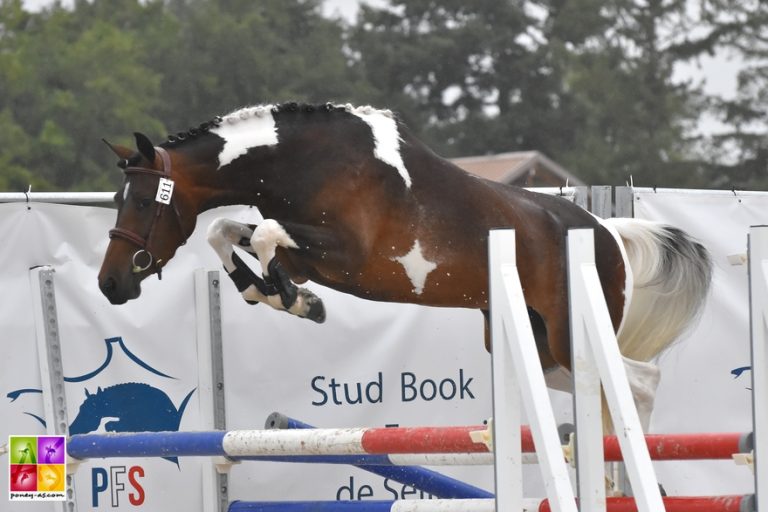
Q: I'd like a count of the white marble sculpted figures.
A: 0